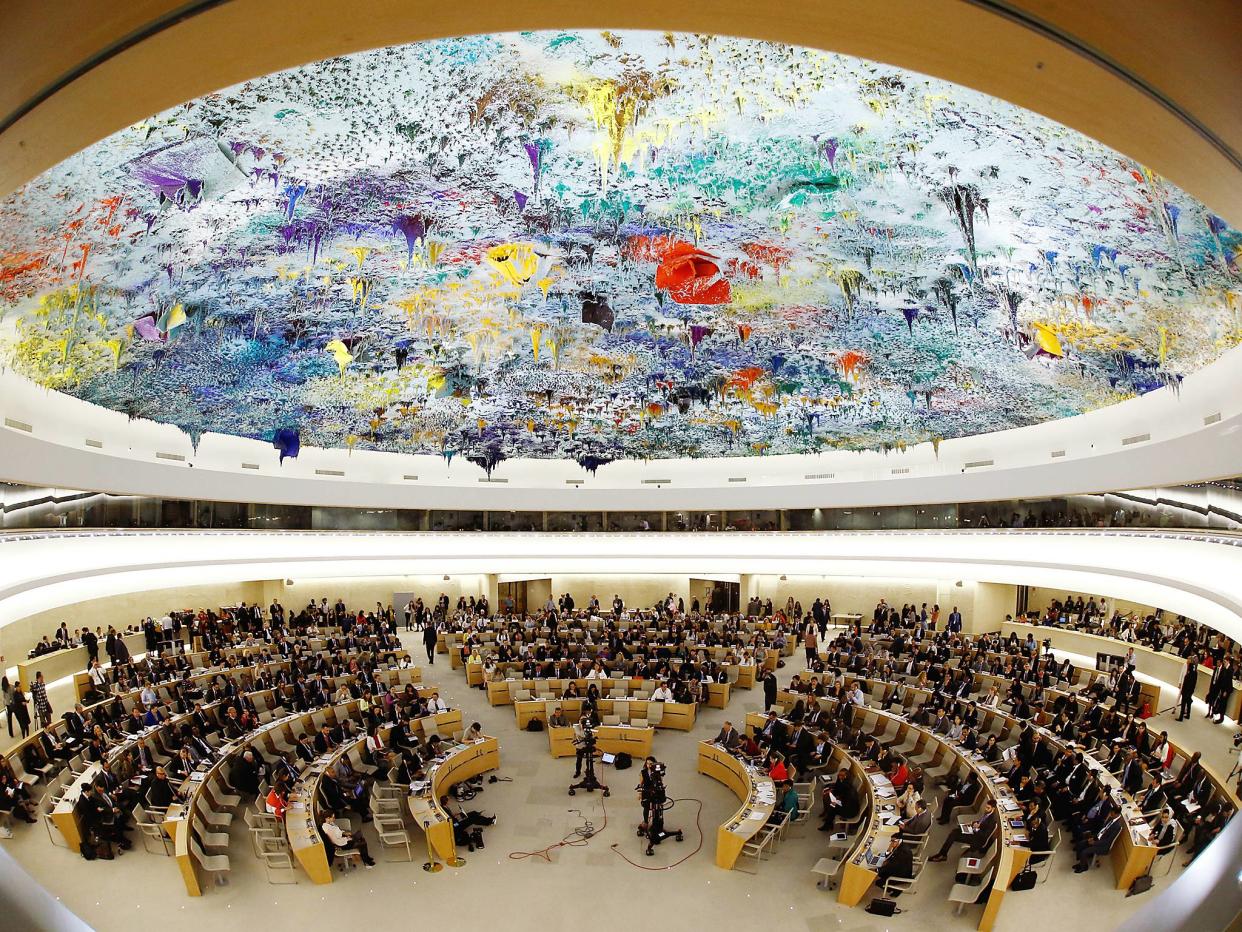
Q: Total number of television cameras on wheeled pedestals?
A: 2